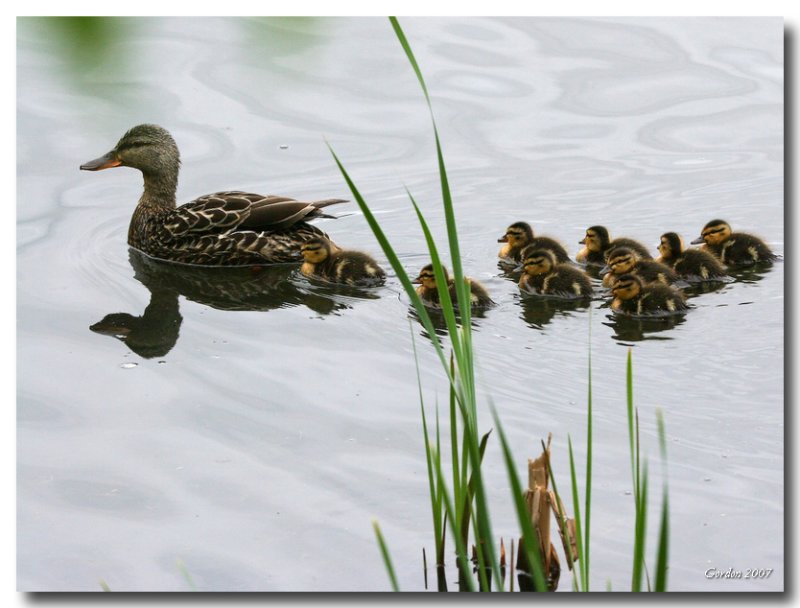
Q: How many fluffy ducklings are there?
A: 9